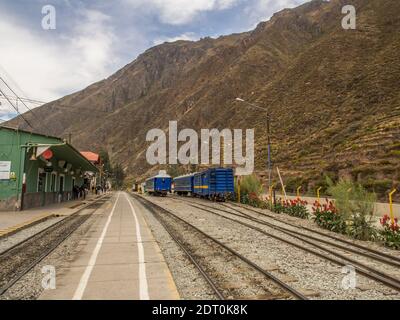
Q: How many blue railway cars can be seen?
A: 3